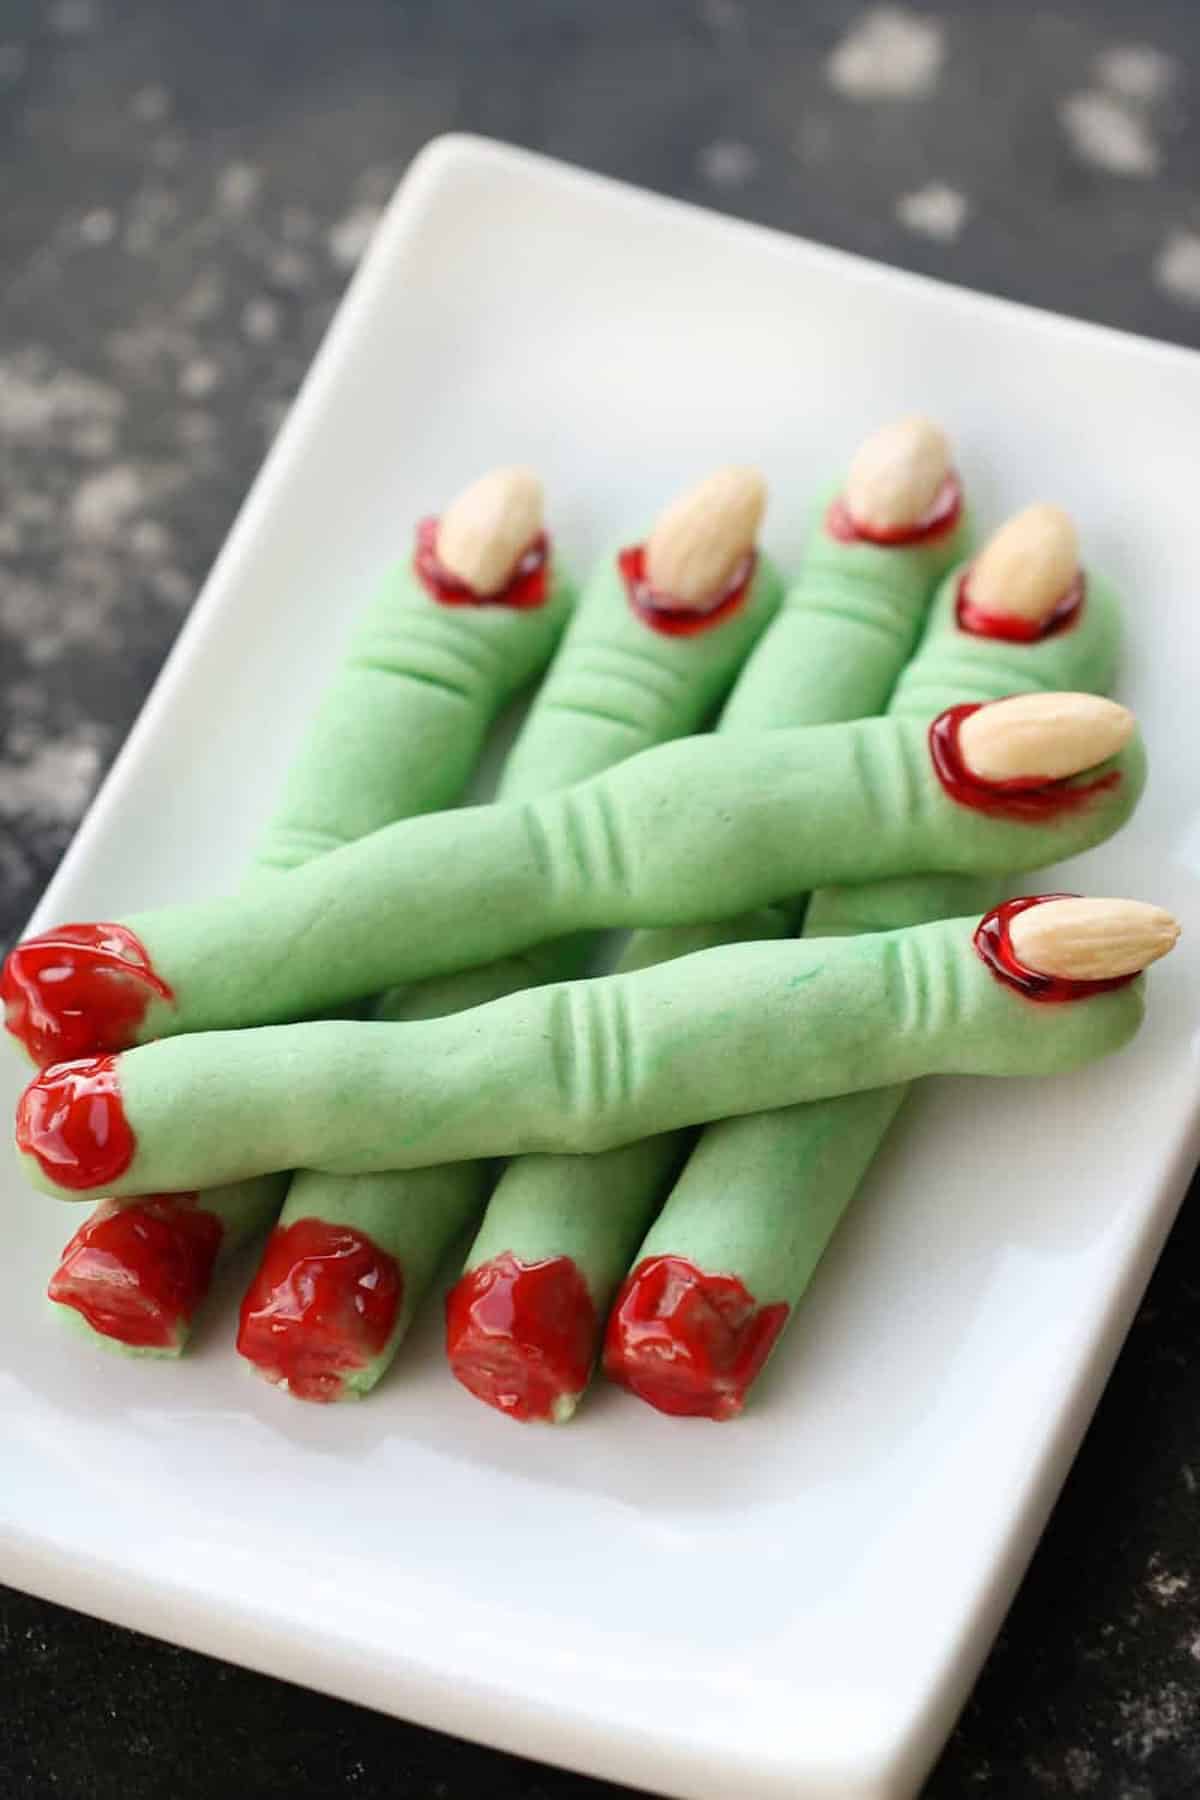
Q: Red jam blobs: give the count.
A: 12